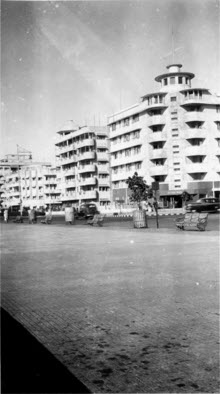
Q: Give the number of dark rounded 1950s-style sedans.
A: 2